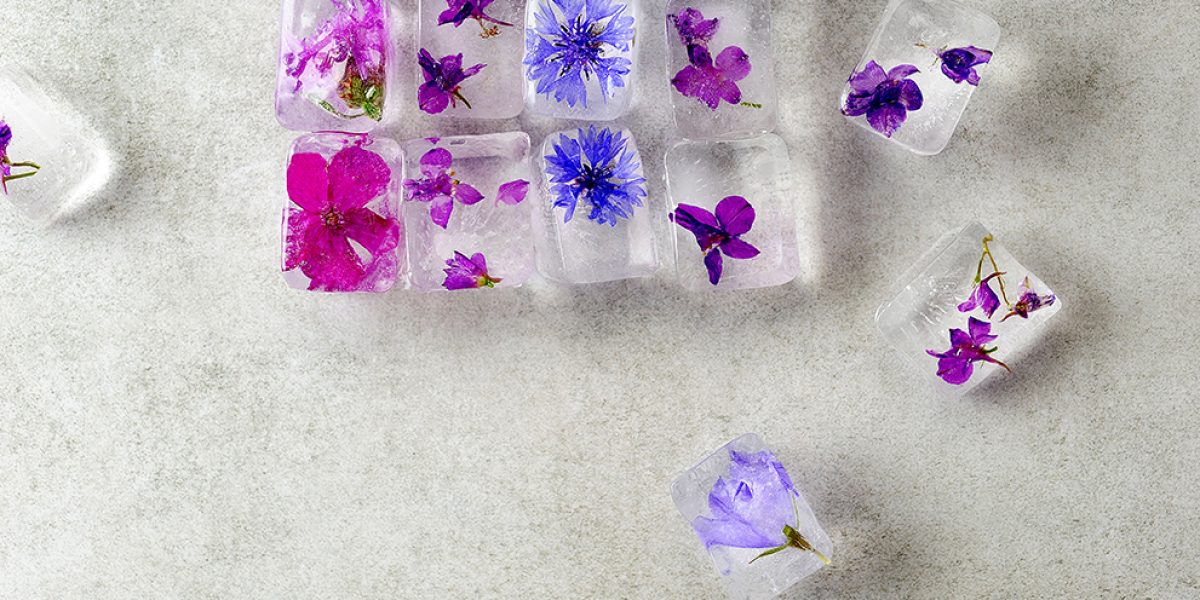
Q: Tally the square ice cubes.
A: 12